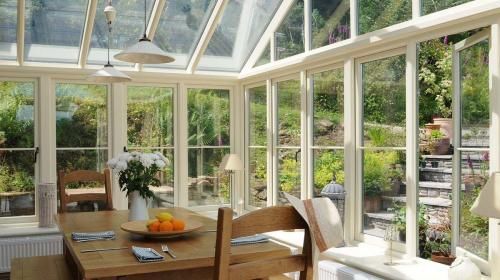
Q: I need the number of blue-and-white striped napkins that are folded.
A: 3